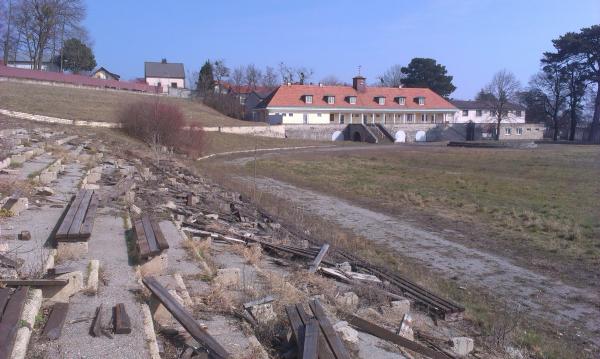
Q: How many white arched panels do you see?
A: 3